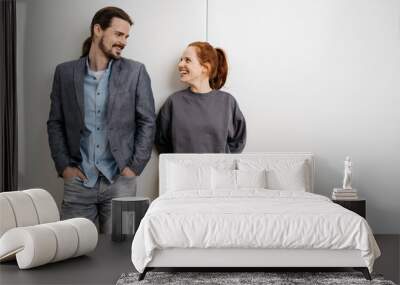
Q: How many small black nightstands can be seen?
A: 2